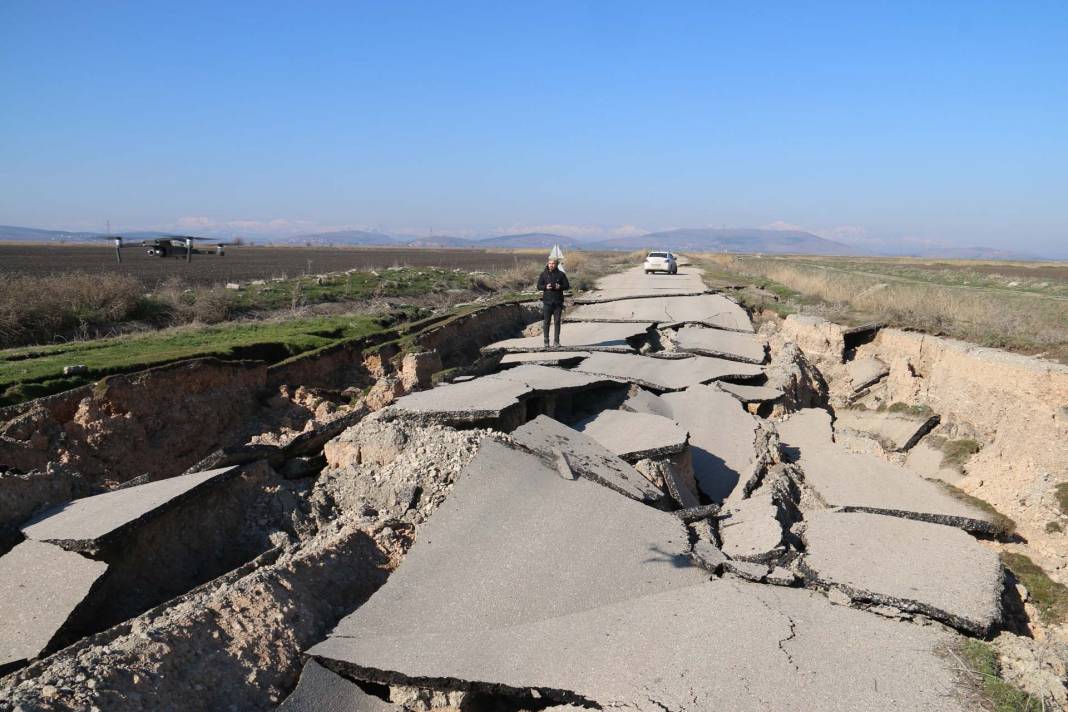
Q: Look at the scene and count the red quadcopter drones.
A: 0